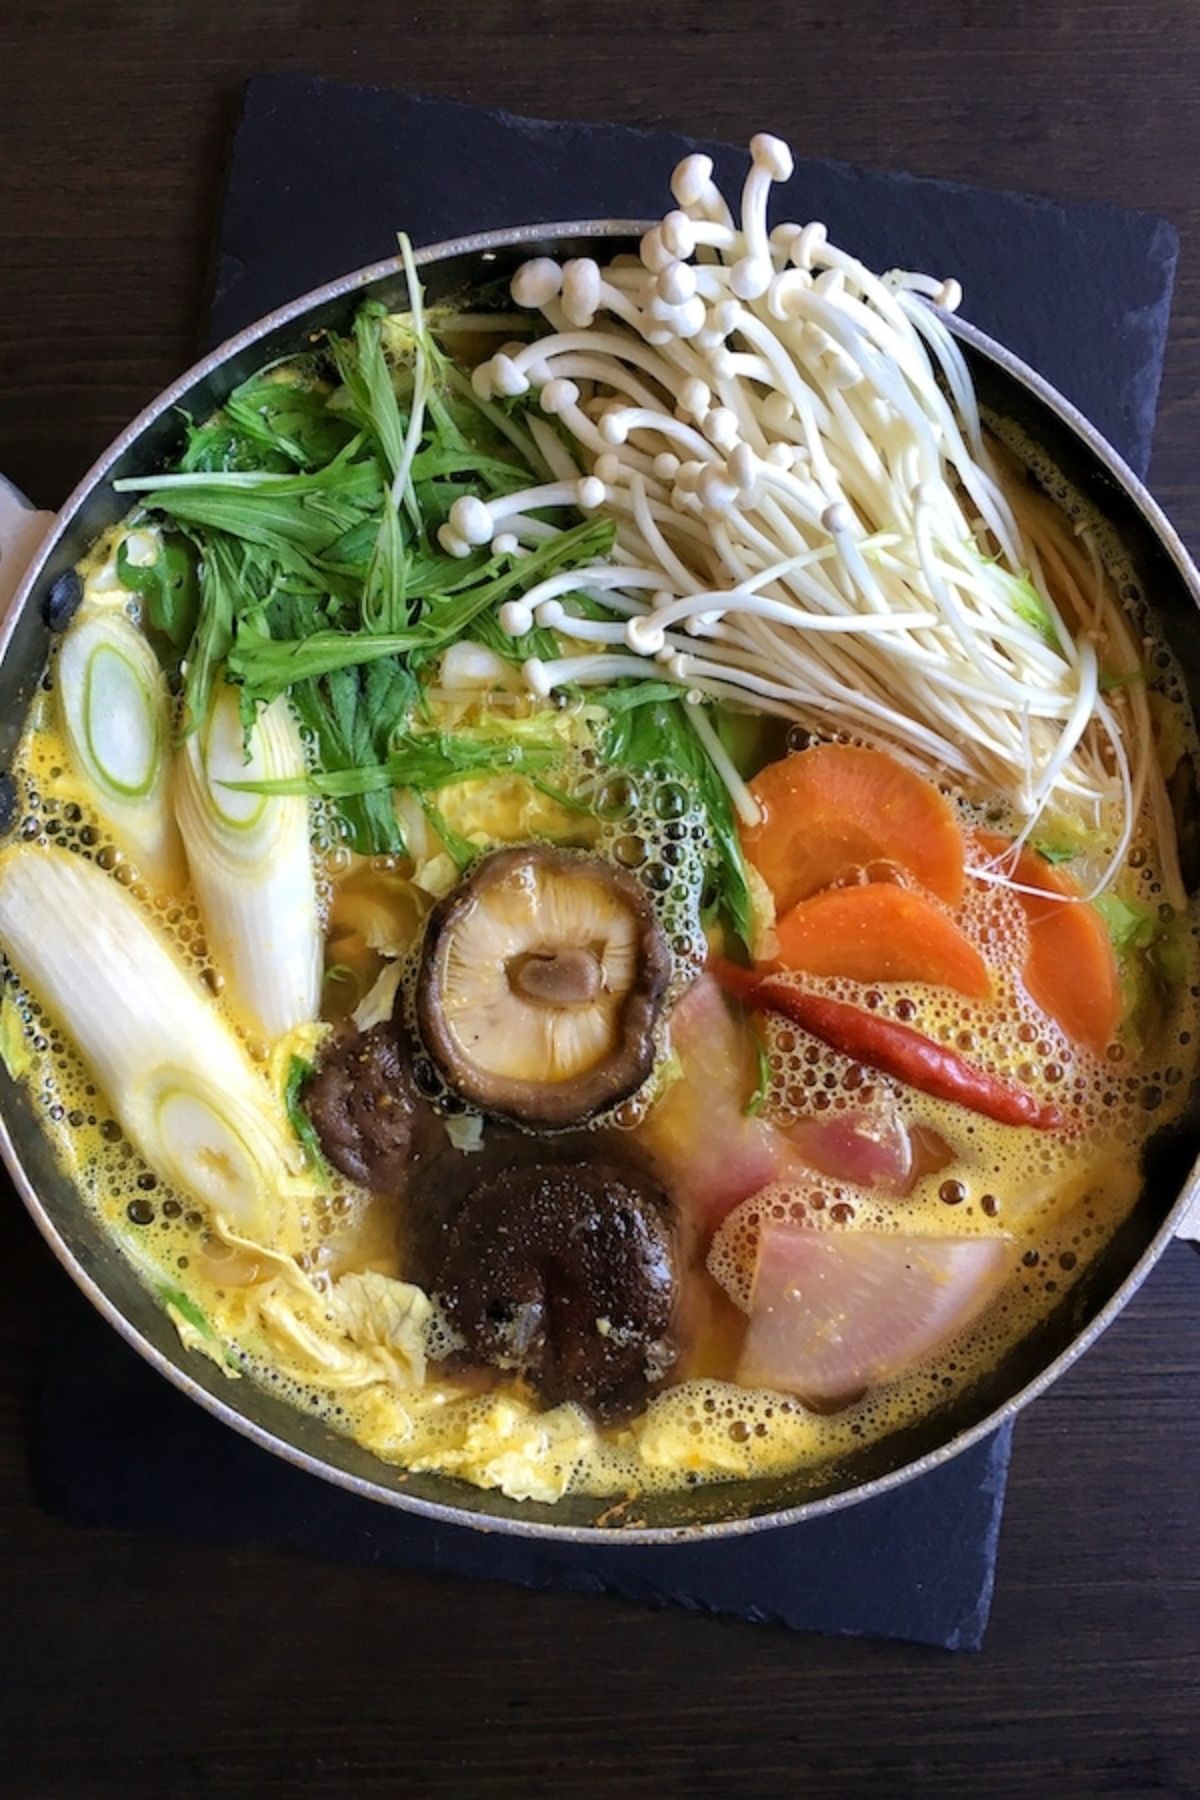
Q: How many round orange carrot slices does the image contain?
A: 3